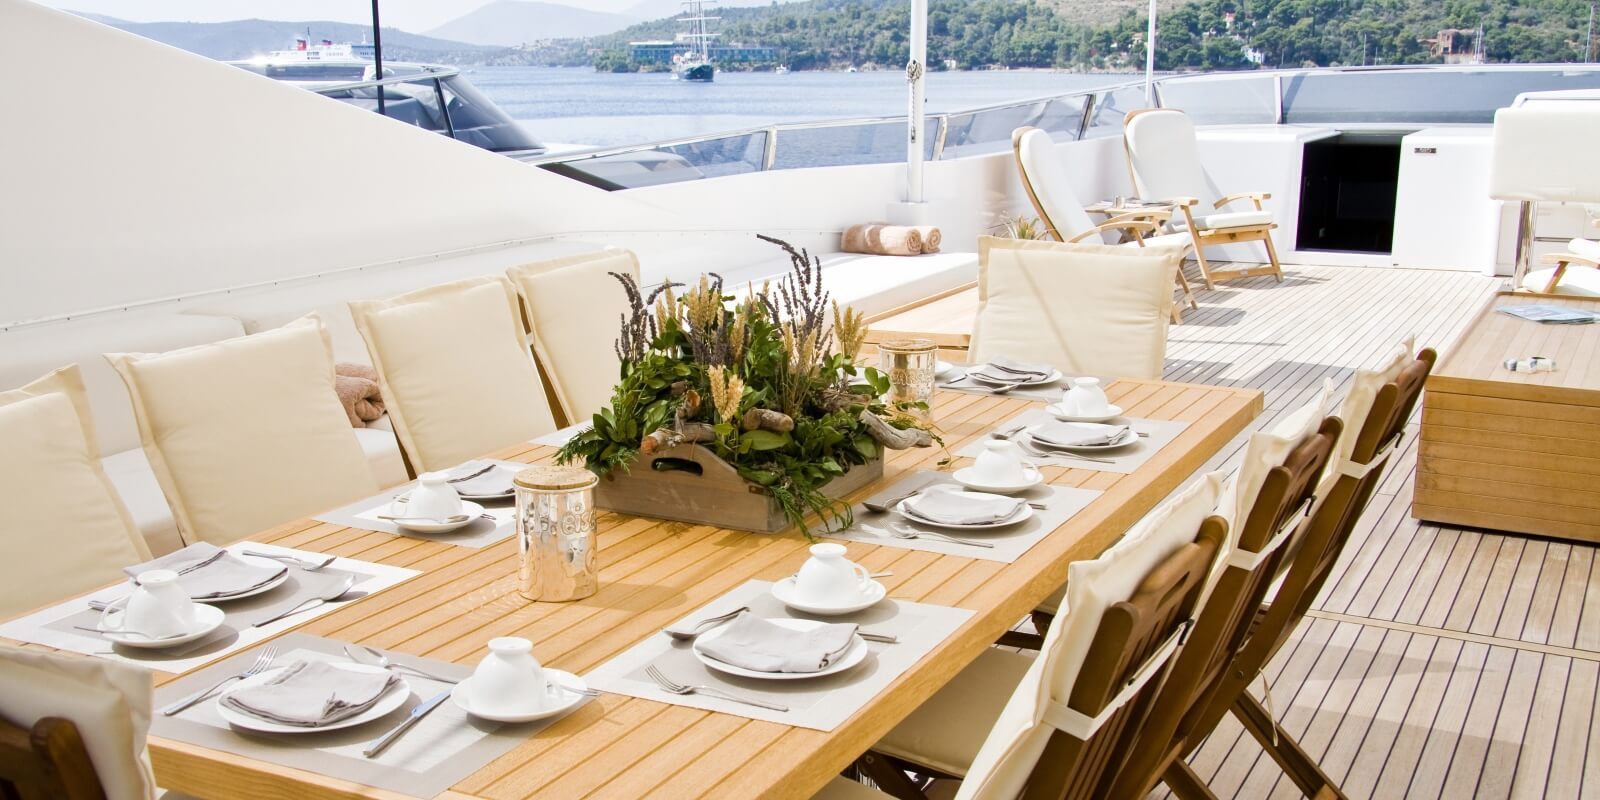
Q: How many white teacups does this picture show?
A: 6